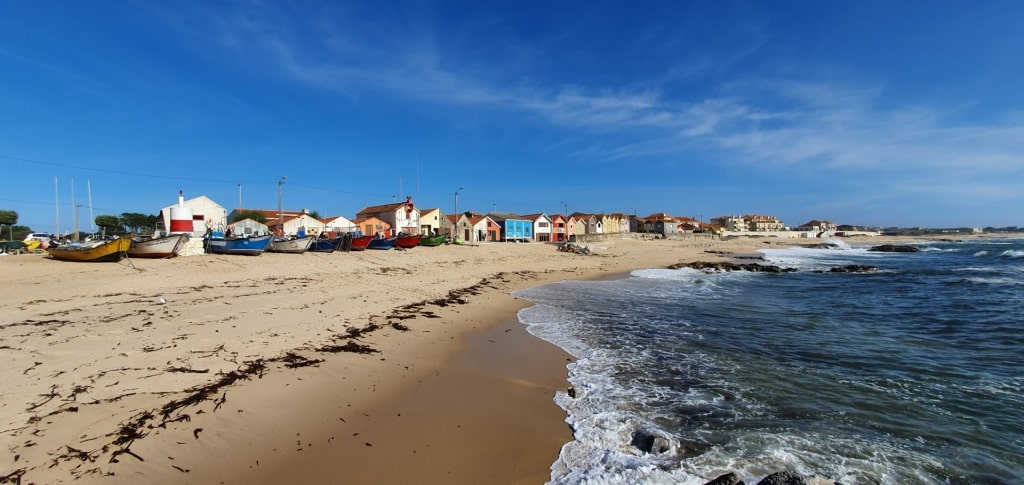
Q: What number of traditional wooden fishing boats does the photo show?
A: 9